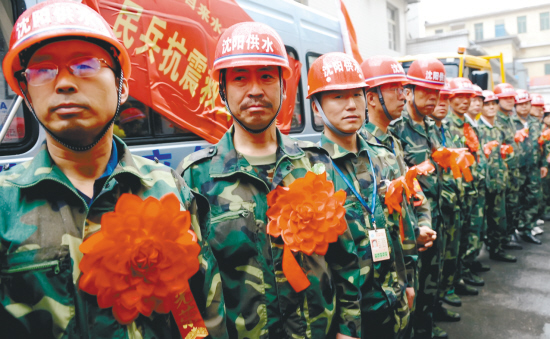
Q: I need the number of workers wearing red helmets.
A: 13